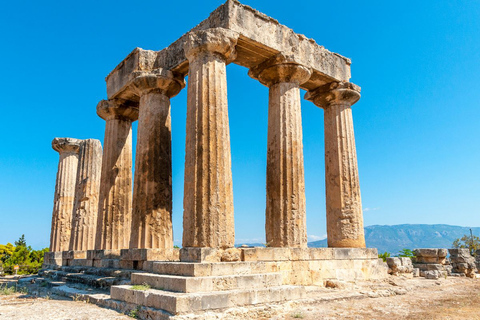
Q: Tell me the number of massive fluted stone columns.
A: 7